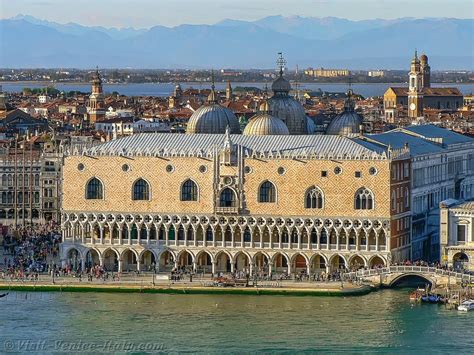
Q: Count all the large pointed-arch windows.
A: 7